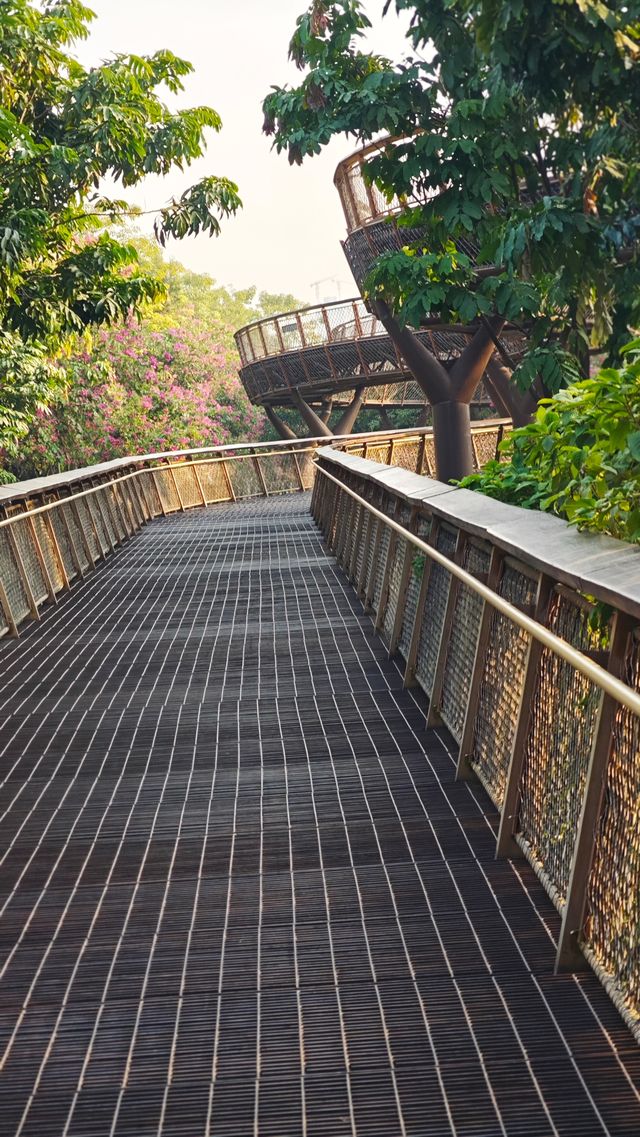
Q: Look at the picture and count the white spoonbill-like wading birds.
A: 0